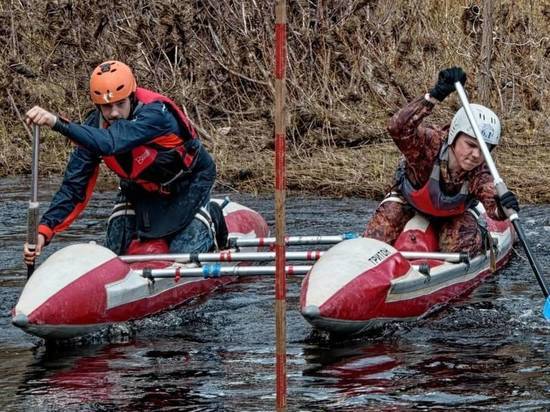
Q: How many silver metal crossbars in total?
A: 3